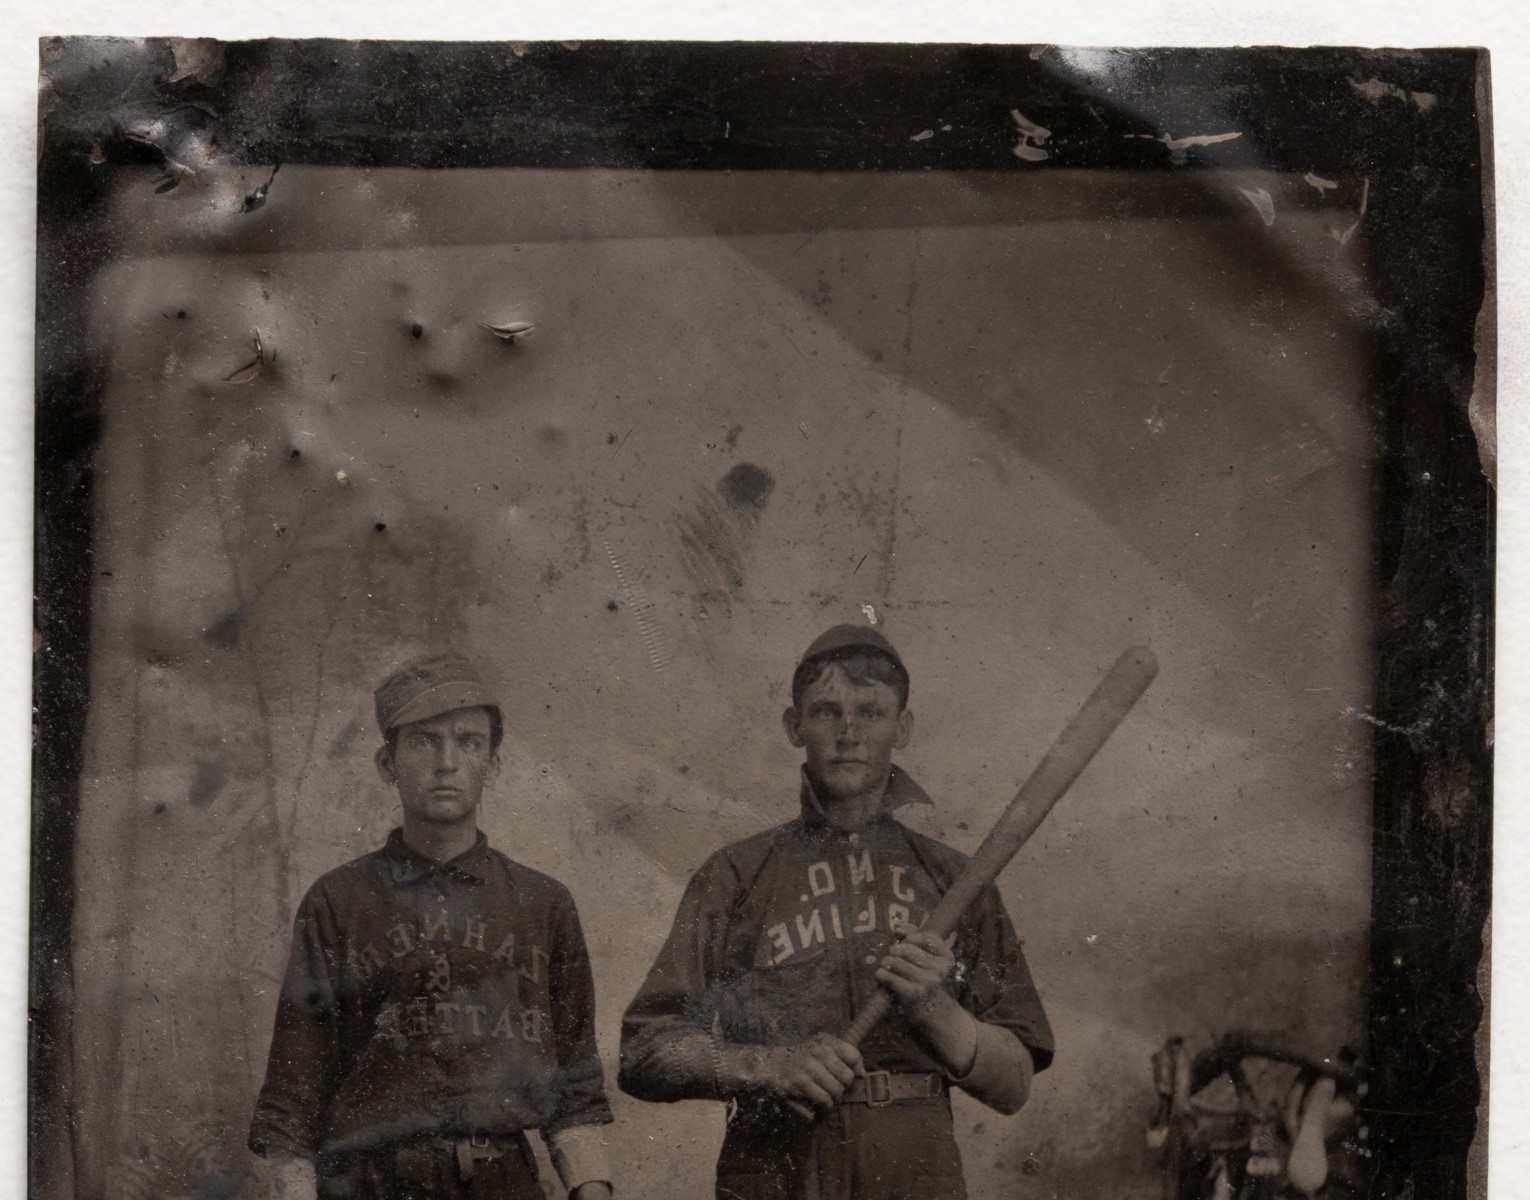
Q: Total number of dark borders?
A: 3